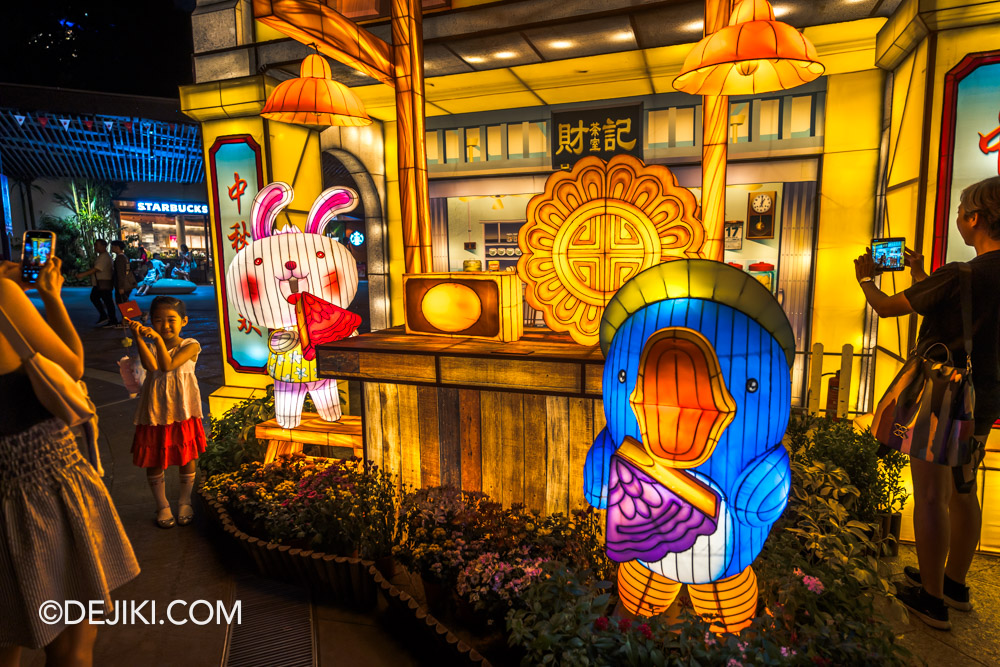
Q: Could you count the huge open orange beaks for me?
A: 1